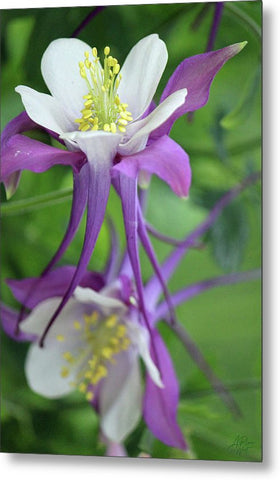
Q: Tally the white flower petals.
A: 10